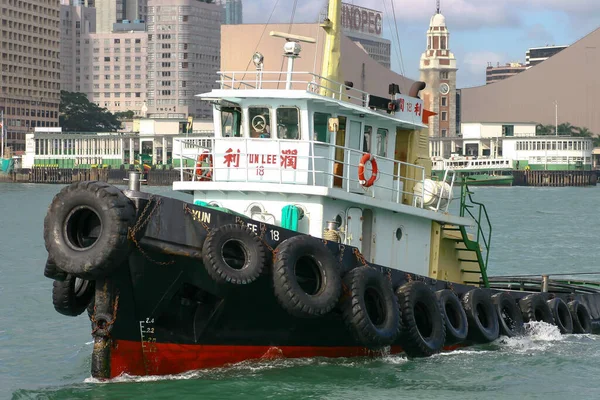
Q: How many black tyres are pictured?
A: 13